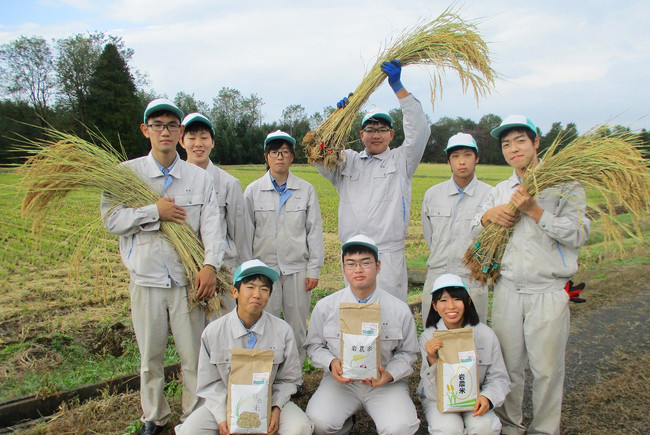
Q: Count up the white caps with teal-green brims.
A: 9